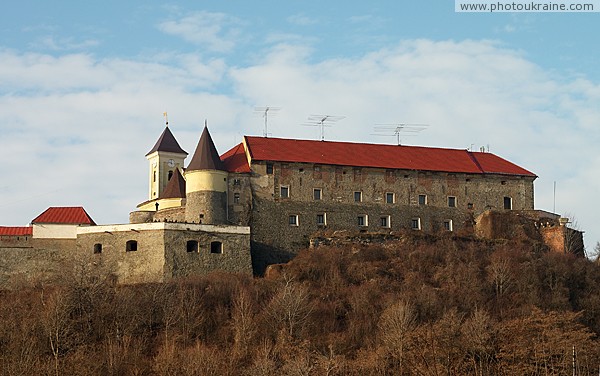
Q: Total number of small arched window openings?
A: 4